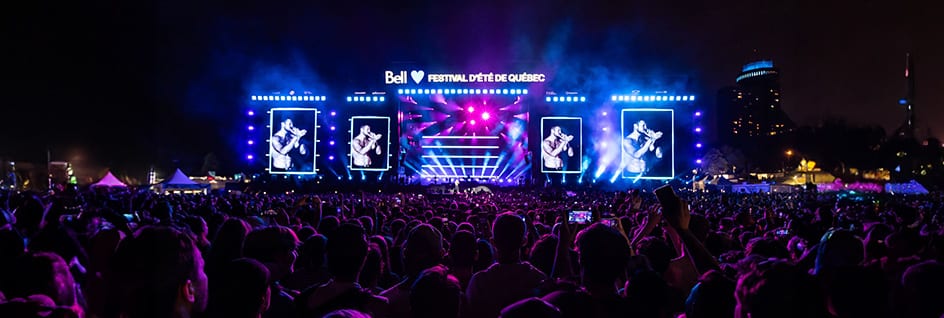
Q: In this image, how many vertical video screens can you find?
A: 4